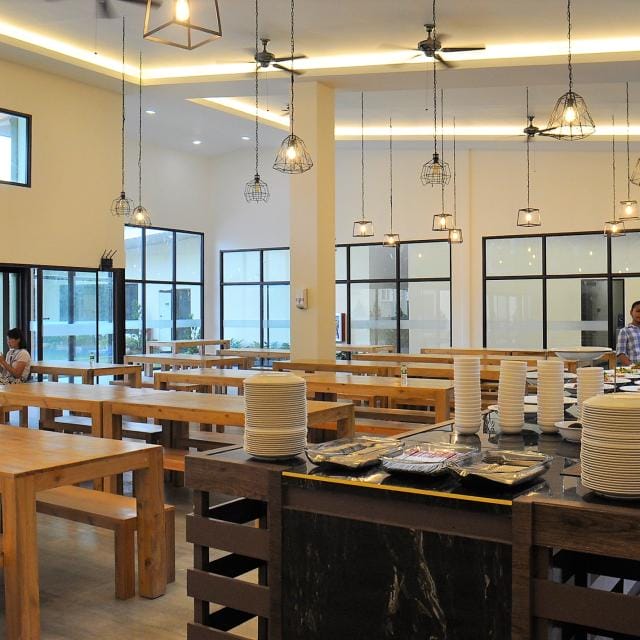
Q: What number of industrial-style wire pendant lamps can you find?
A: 15